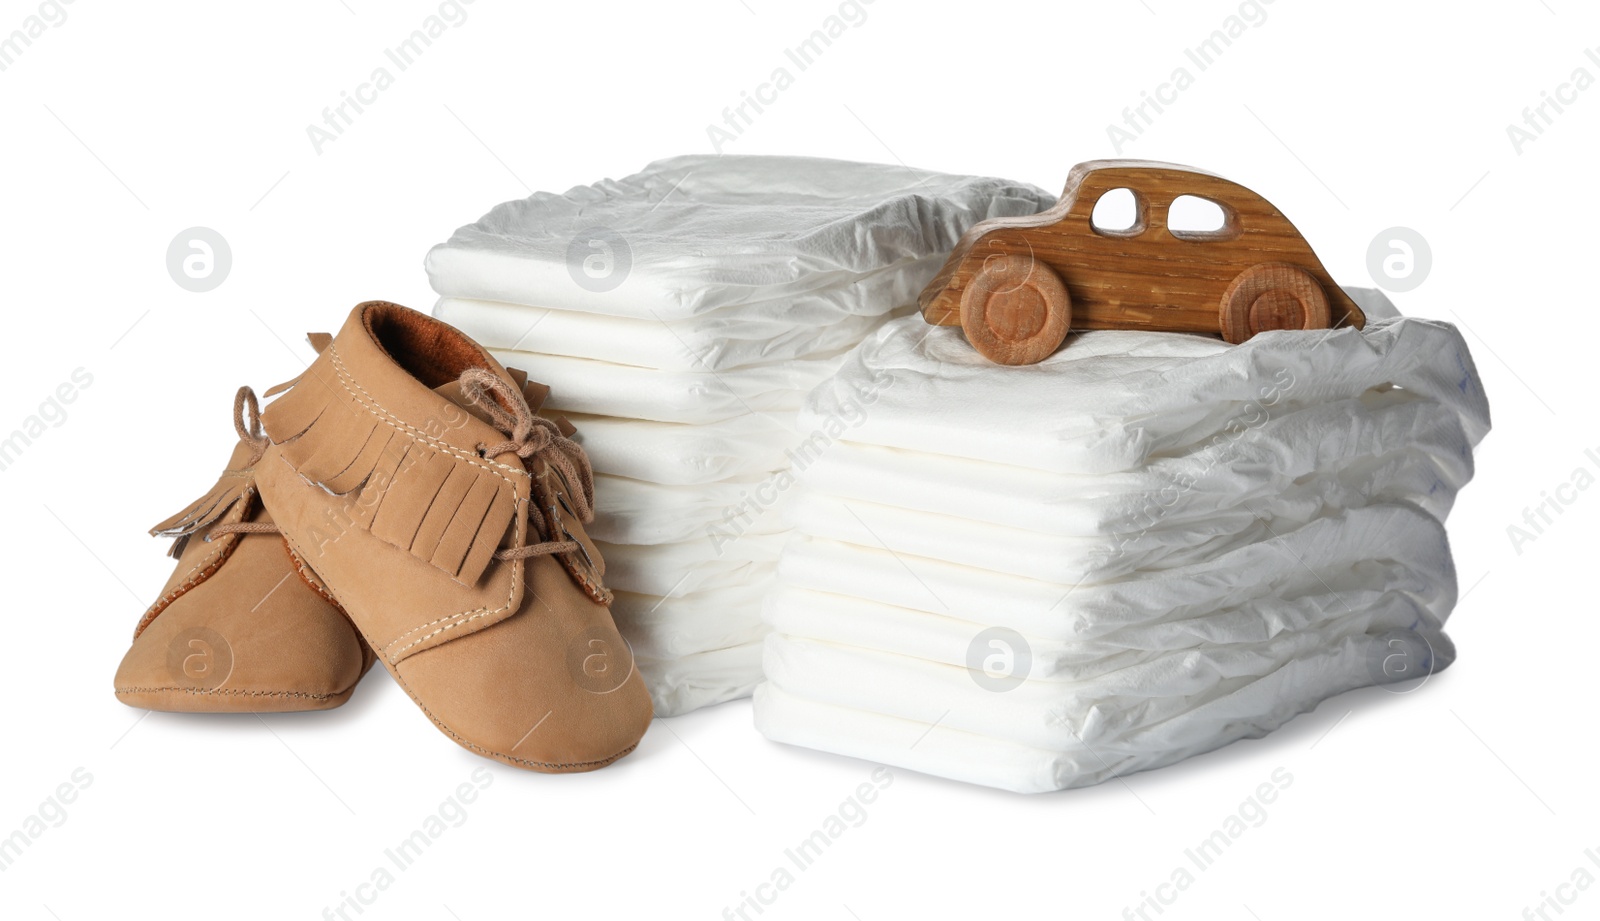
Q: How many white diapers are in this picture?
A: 15